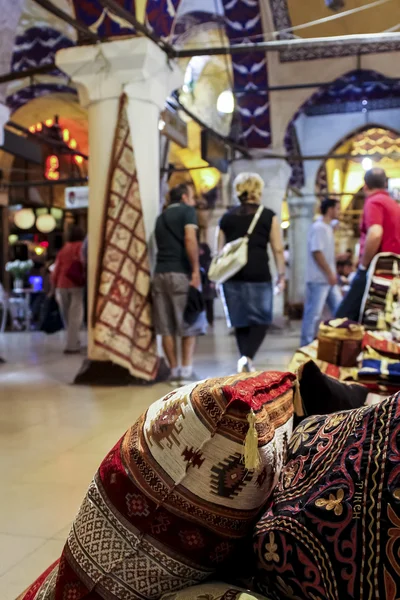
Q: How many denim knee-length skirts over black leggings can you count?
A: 1